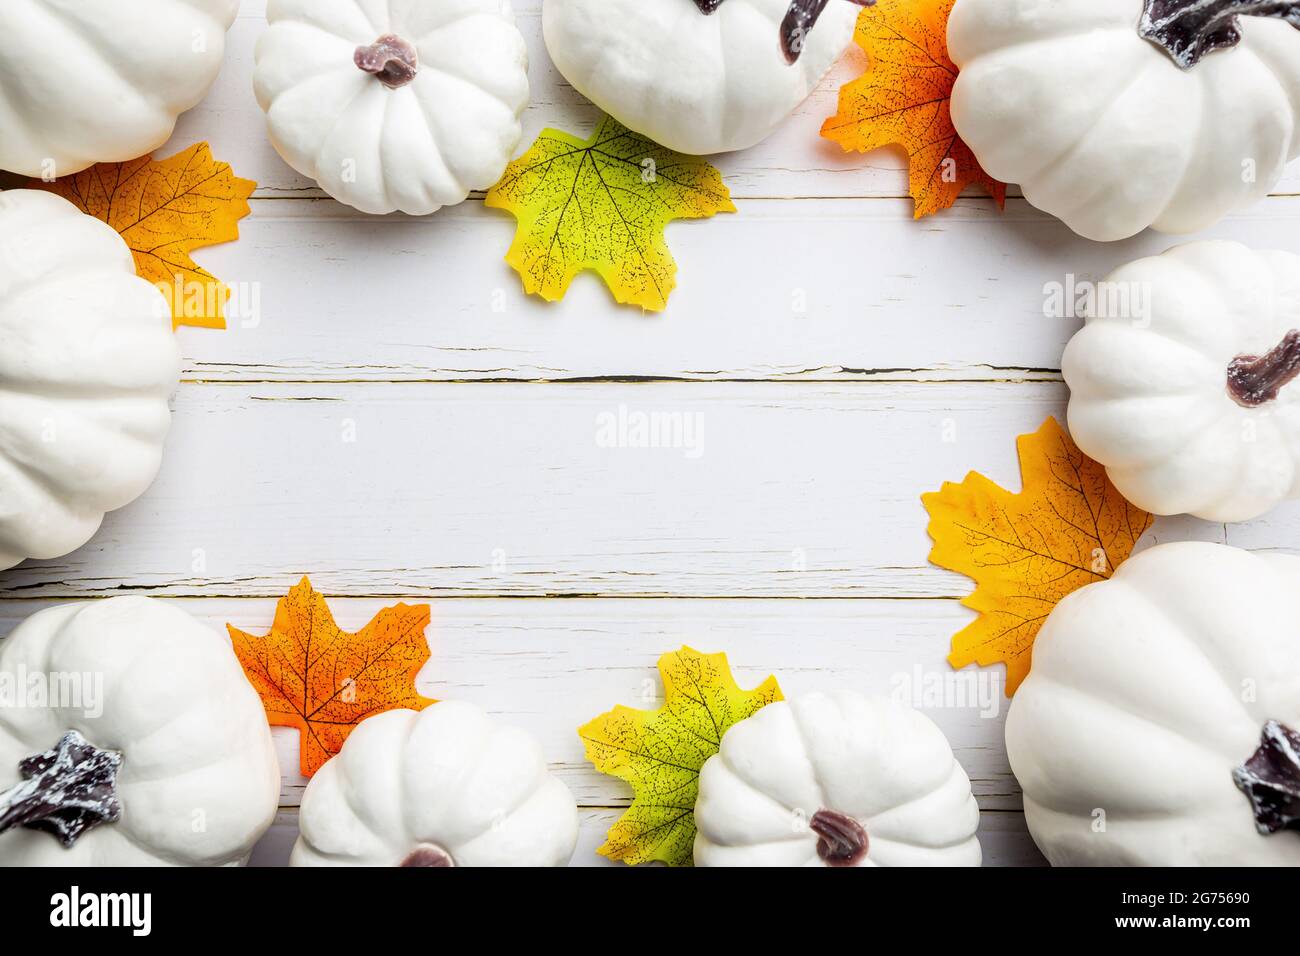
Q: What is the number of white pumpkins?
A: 10